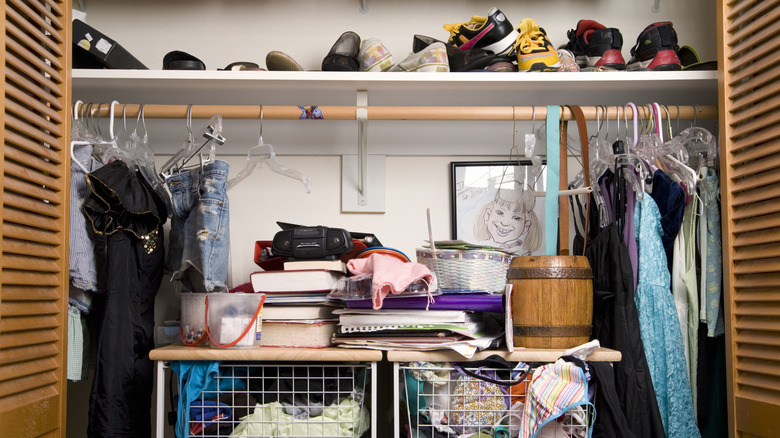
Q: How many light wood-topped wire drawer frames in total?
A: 2